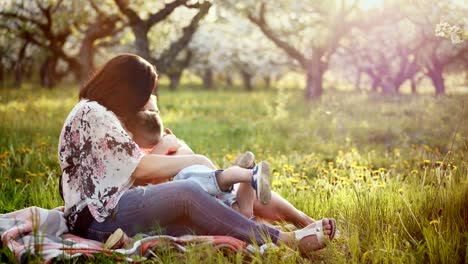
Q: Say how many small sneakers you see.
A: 2